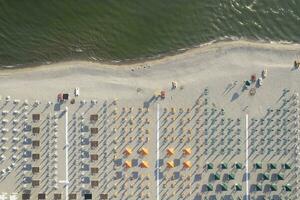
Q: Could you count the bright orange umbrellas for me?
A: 8